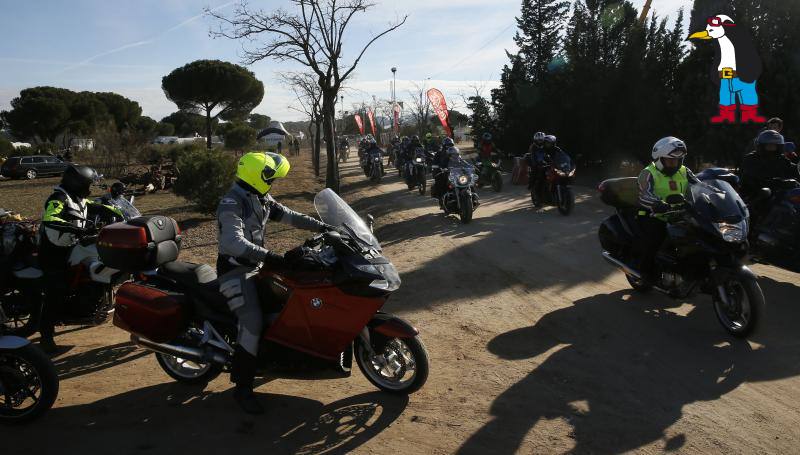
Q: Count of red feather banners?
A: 4